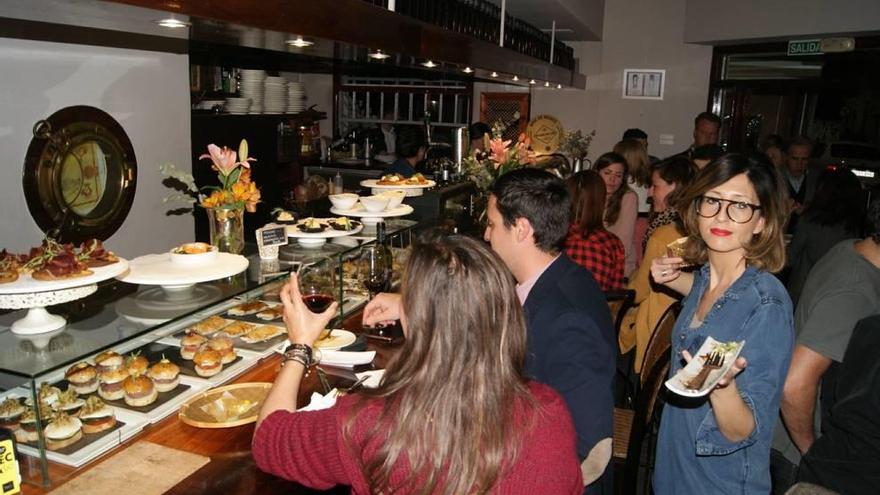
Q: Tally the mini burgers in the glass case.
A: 9